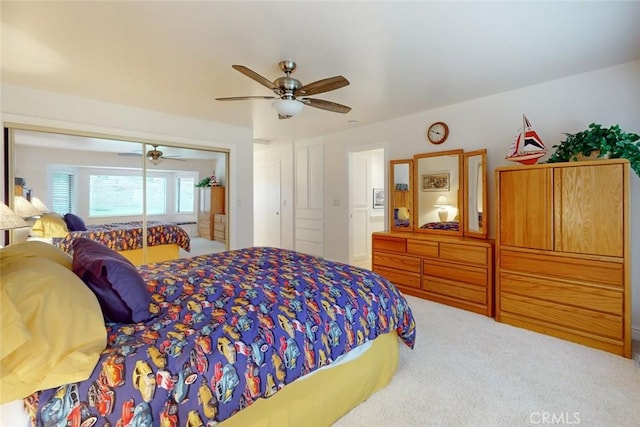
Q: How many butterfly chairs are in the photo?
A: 0